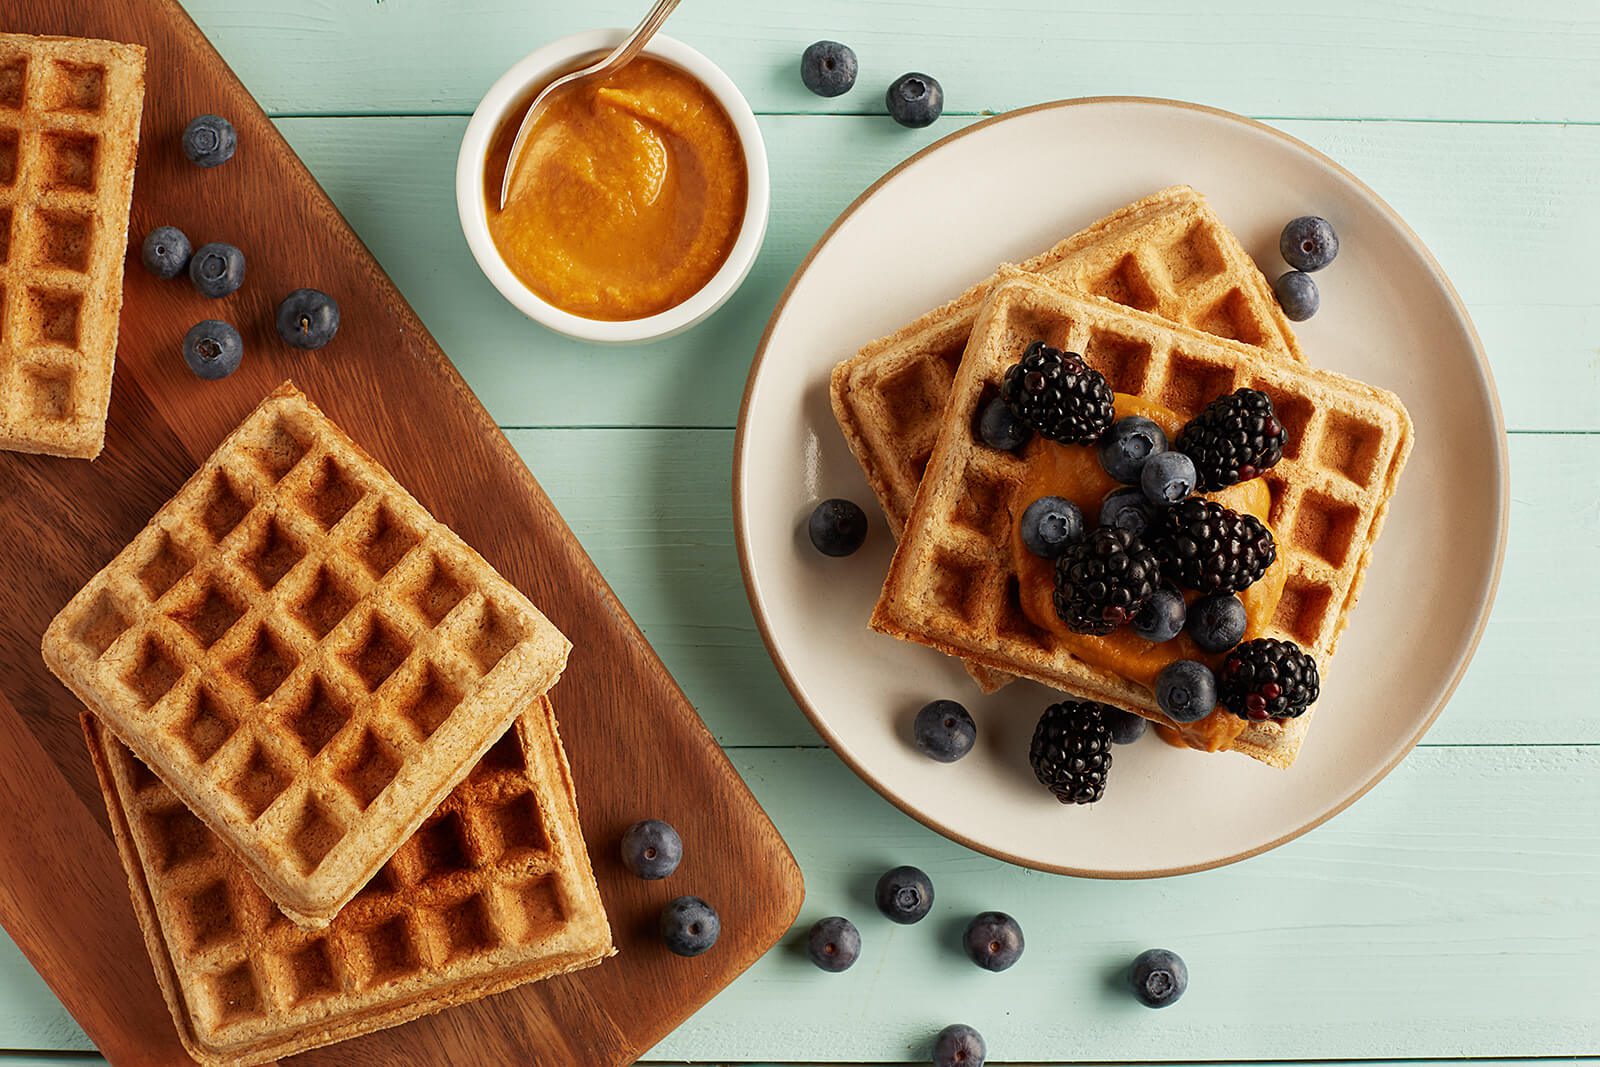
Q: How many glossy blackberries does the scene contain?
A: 6